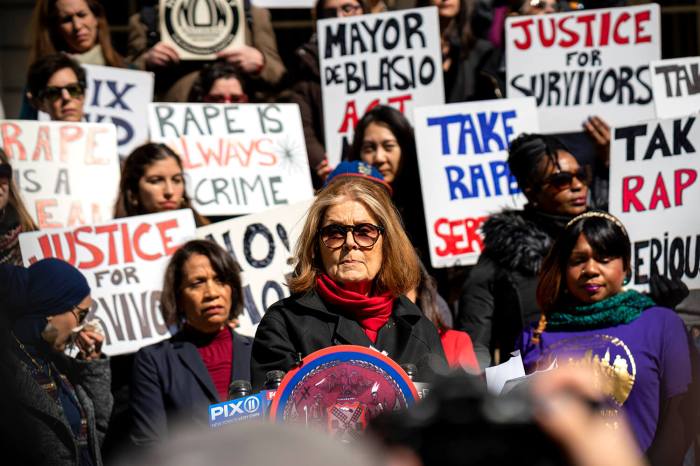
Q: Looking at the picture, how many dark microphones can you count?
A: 3